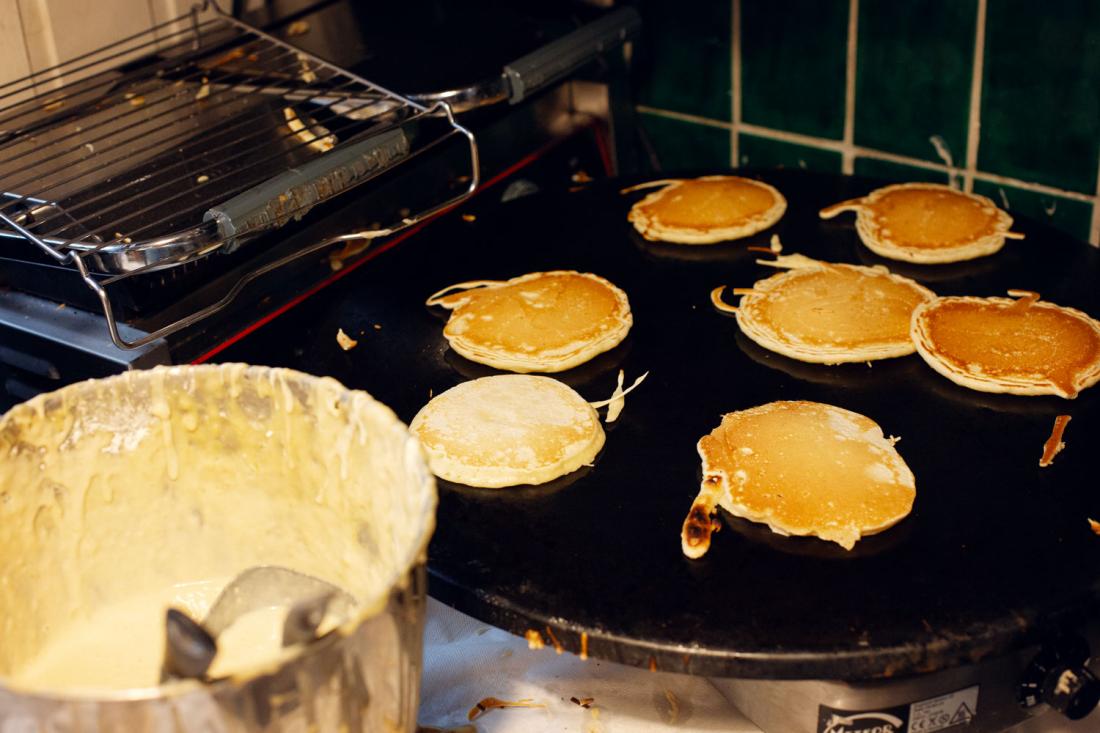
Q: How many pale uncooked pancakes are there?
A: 1